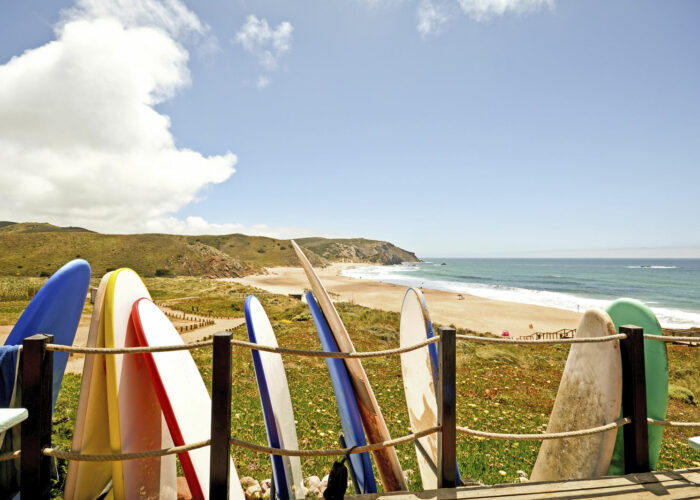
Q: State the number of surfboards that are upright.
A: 10